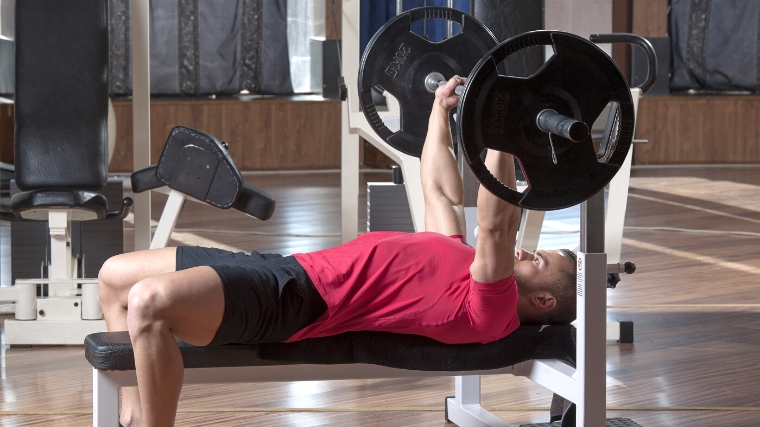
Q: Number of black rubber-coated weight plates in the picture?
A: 2